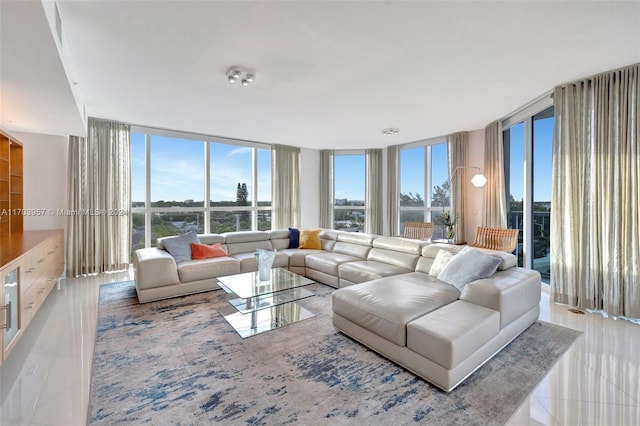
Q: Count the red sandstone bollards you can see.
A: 0